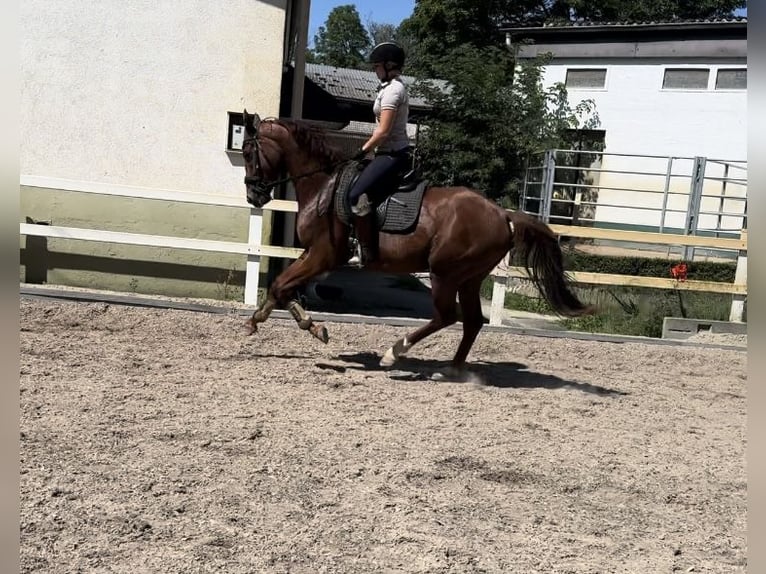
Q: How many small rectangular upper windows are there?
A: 3